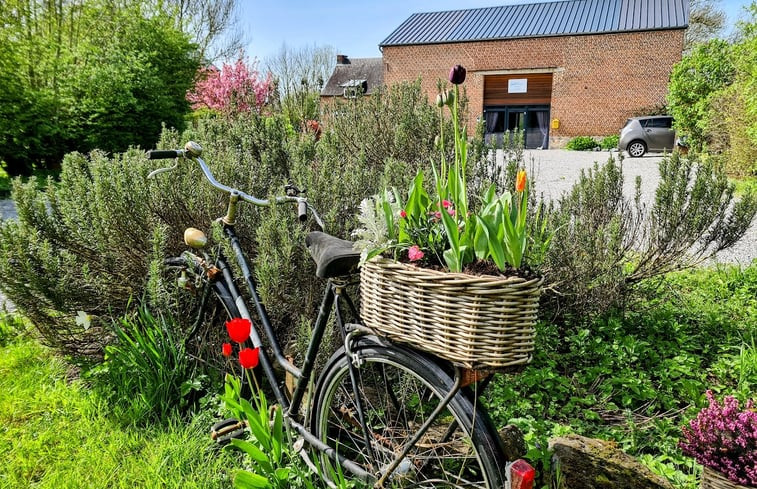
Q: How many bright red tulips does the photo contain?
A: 3